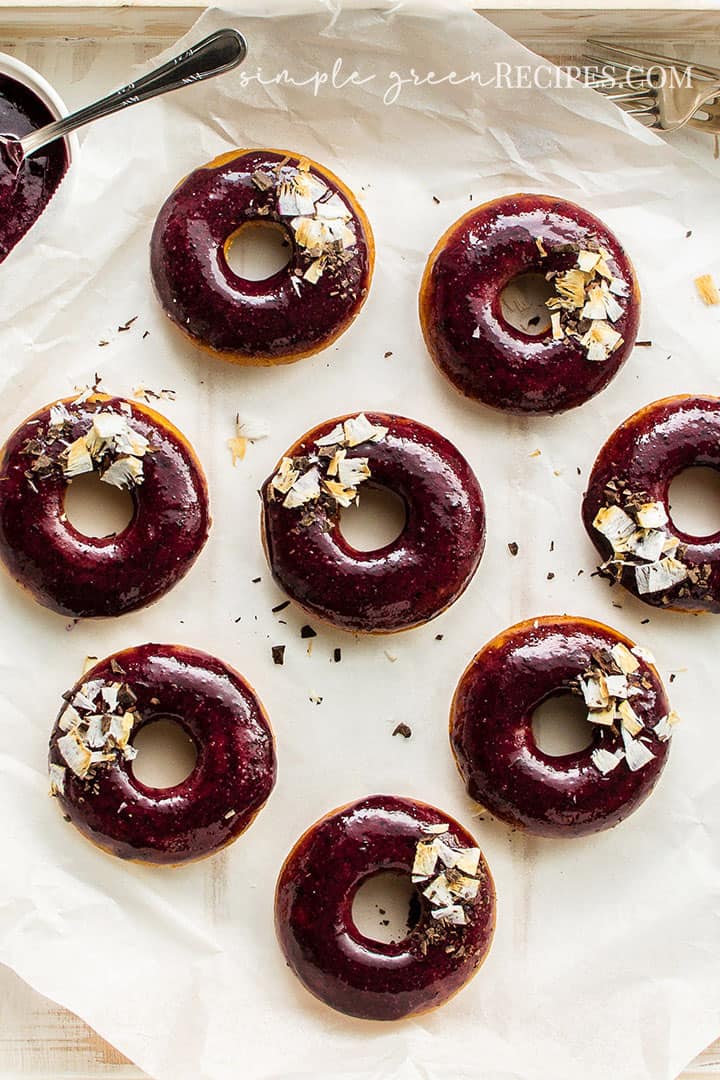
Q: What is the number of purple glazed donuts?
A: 8